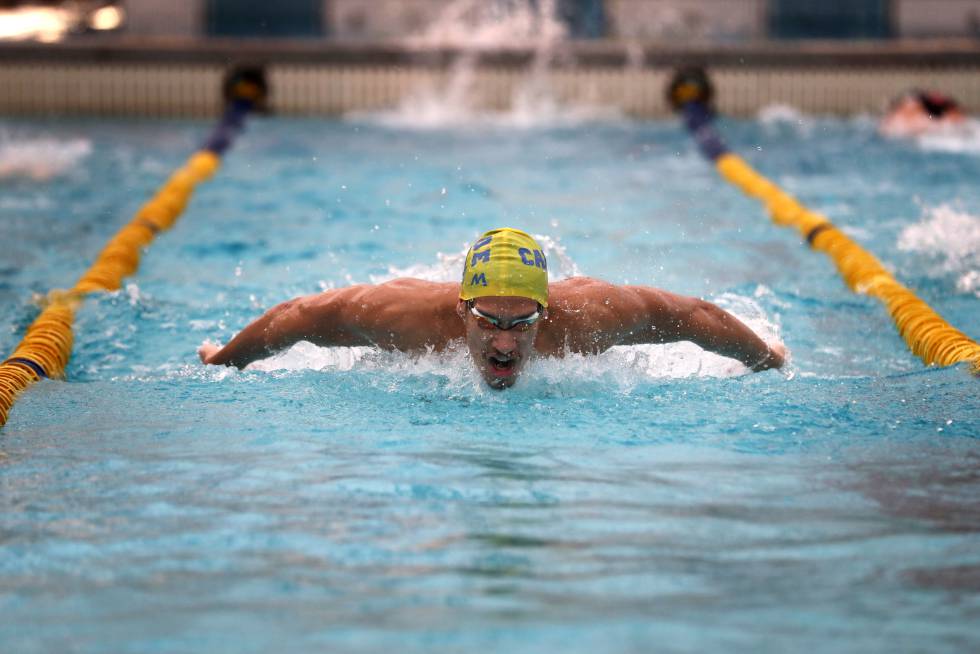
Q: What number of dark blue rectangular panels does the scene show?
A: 3